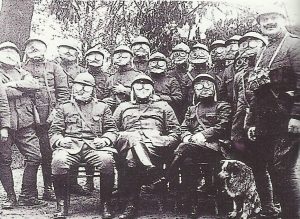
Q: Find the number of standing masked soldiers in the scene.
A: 12